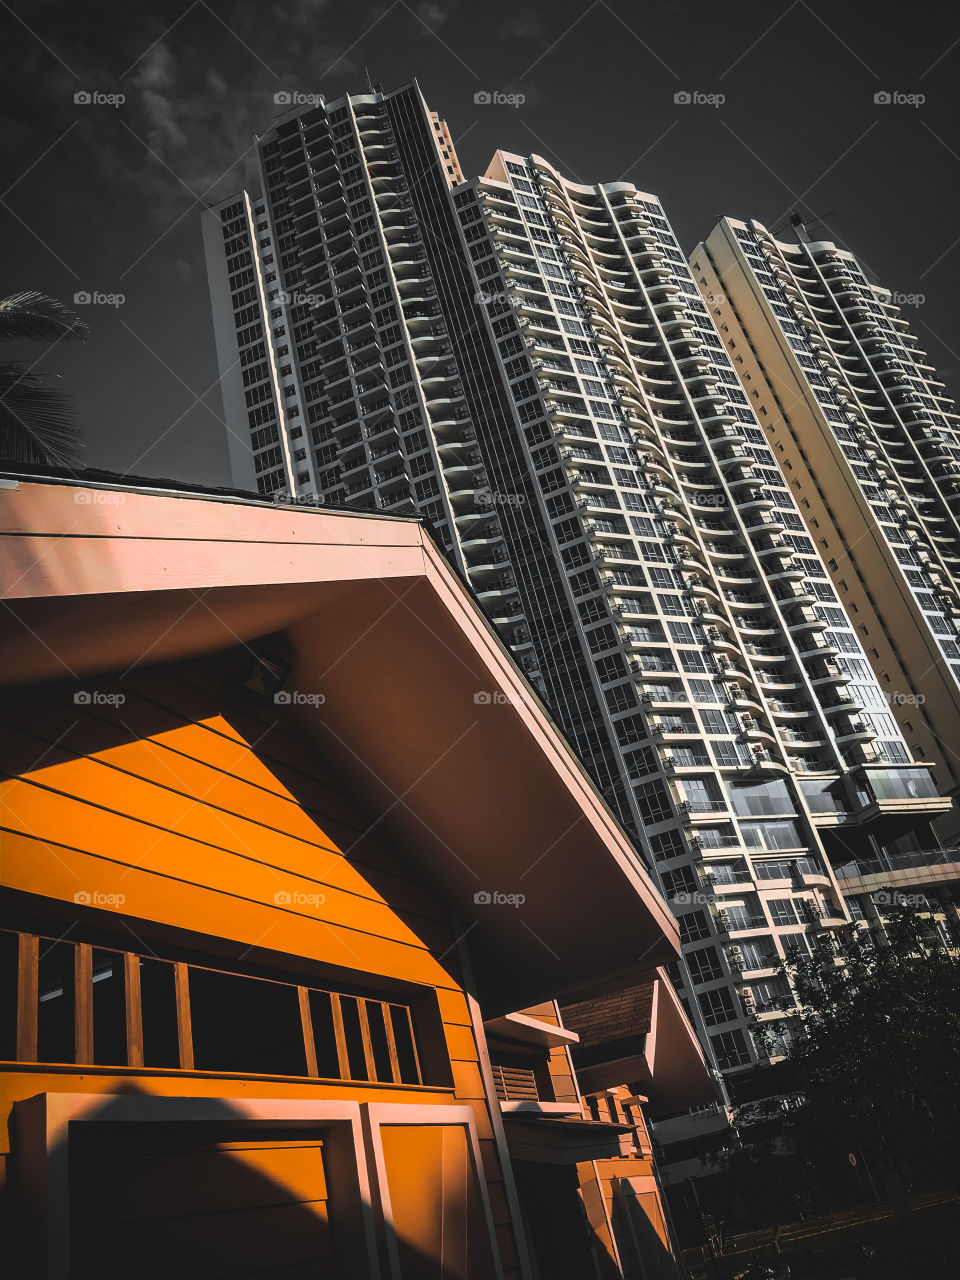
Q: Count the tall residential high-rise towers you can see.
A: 3